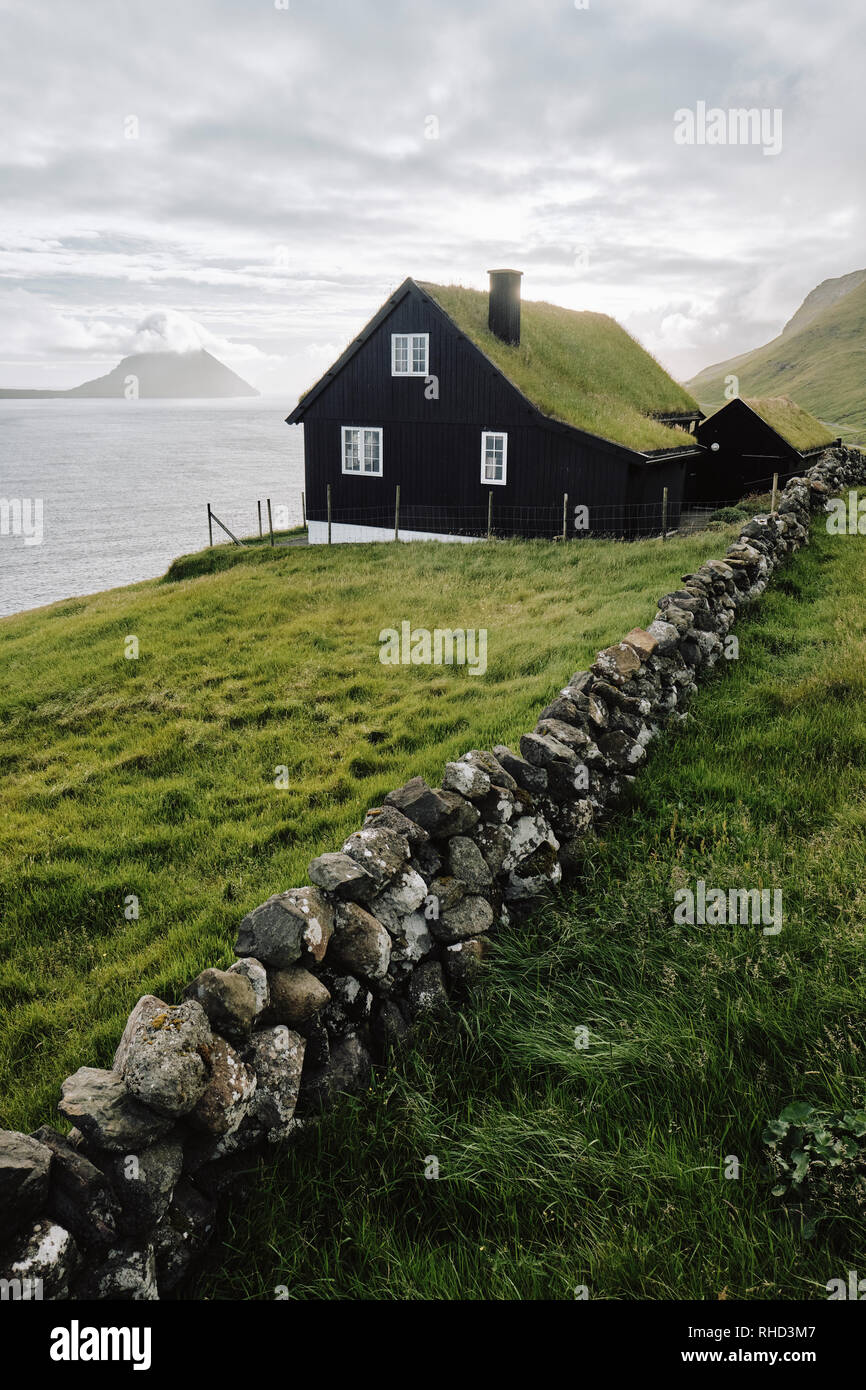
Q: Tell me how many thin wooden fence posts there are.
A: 10